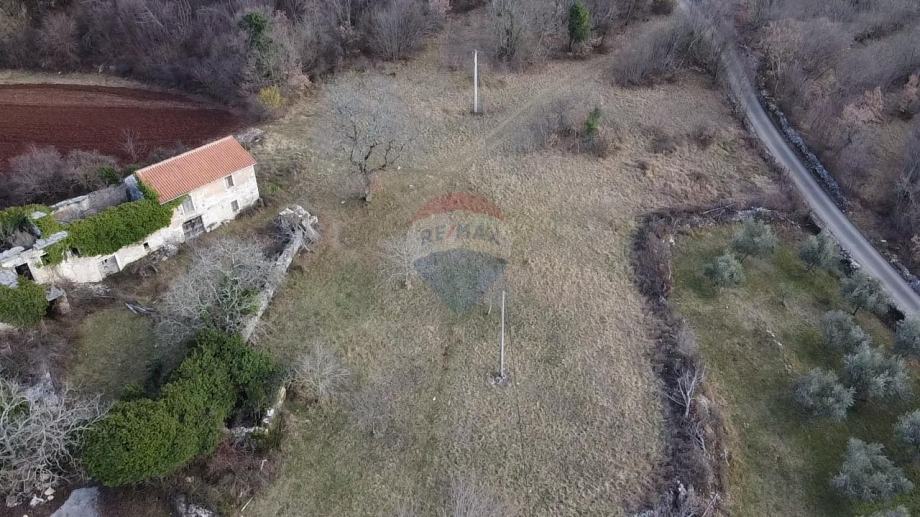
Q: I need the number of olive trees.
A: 11